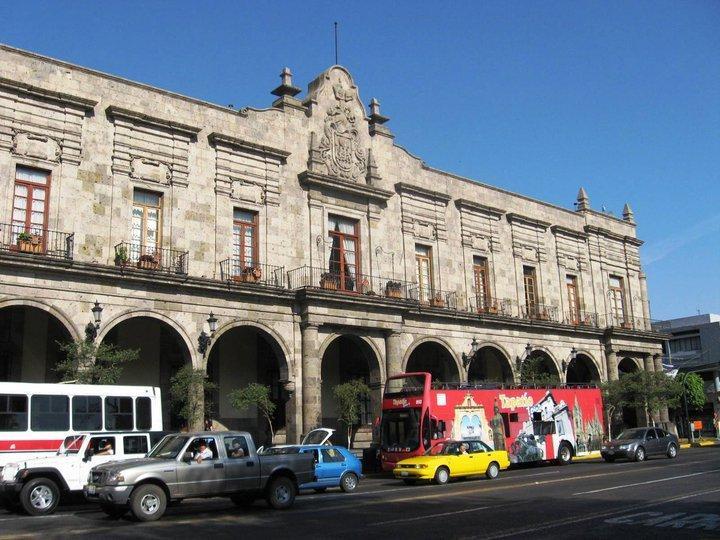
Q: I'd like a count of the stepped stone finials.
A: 4